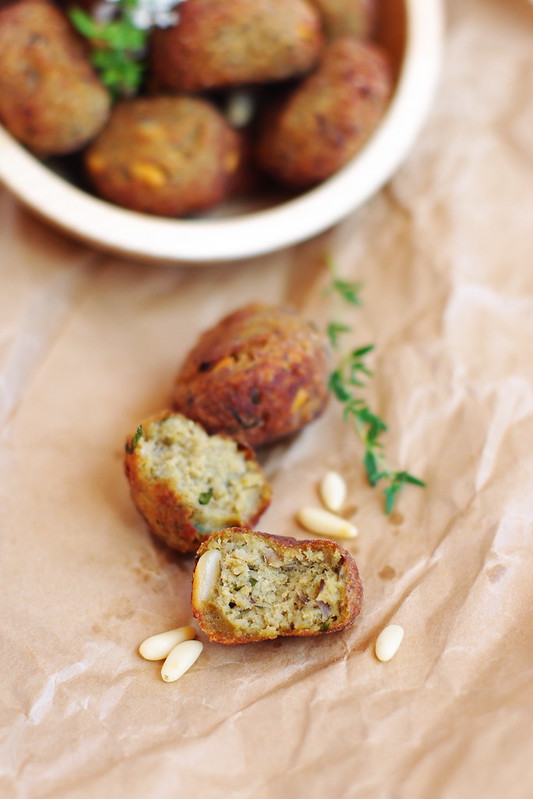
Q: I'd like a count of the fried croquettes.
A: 8